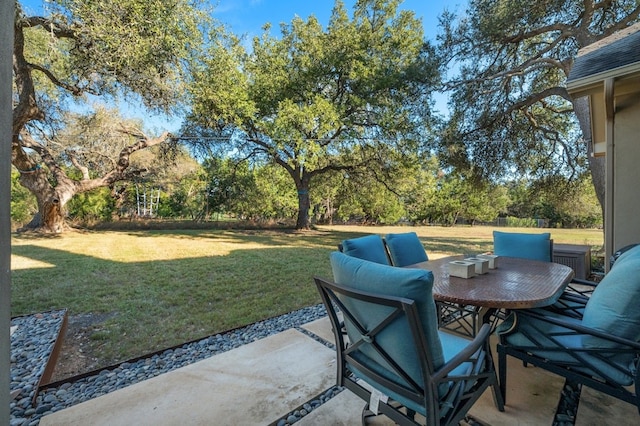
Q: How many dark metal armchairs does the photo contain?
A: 6